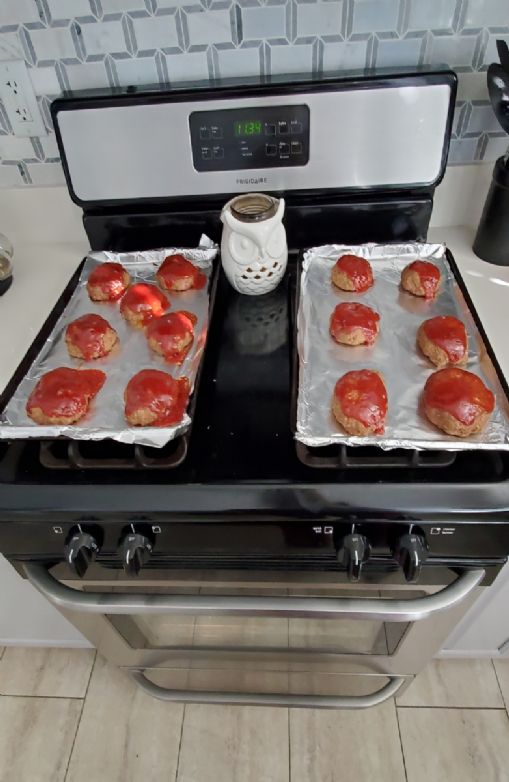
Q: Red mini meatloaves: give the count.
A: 13